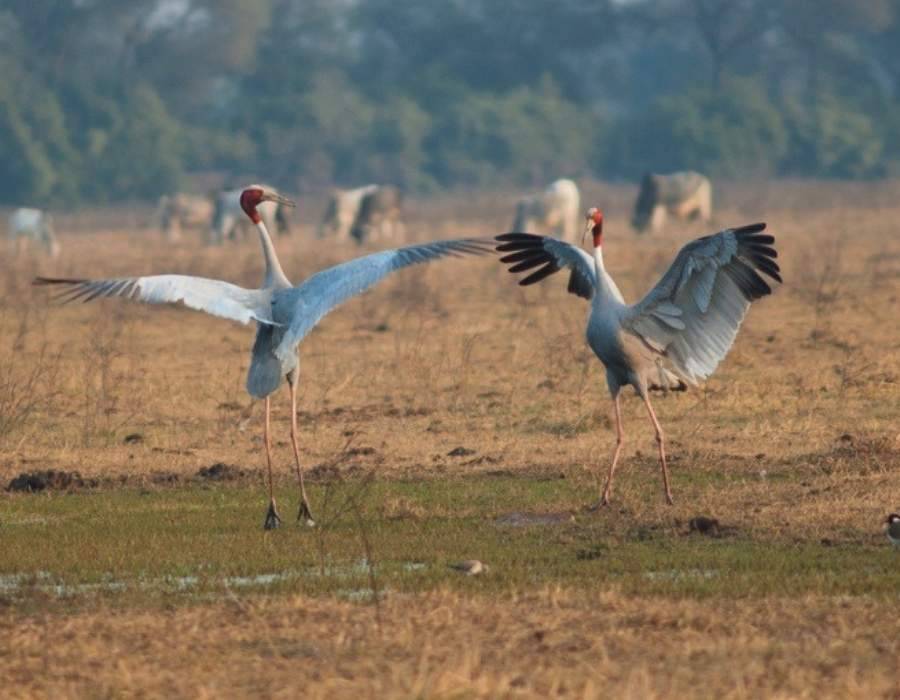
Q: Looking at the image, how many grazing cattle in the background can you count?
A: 7